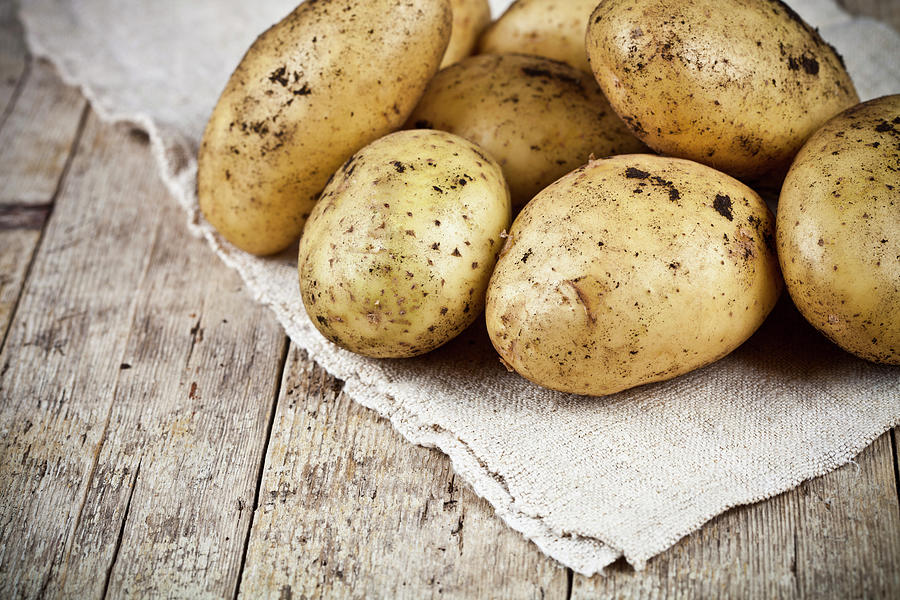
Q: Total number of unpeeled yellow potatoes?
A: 8